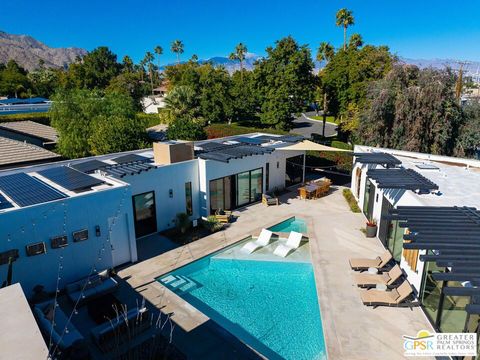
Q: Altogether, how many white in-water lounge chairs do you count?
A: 2